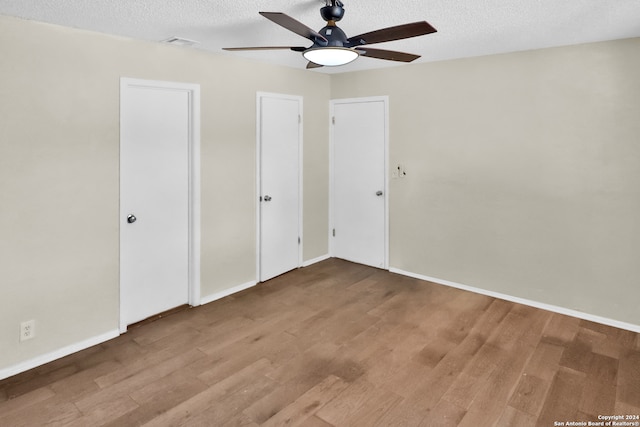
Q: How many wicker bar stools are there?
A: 0